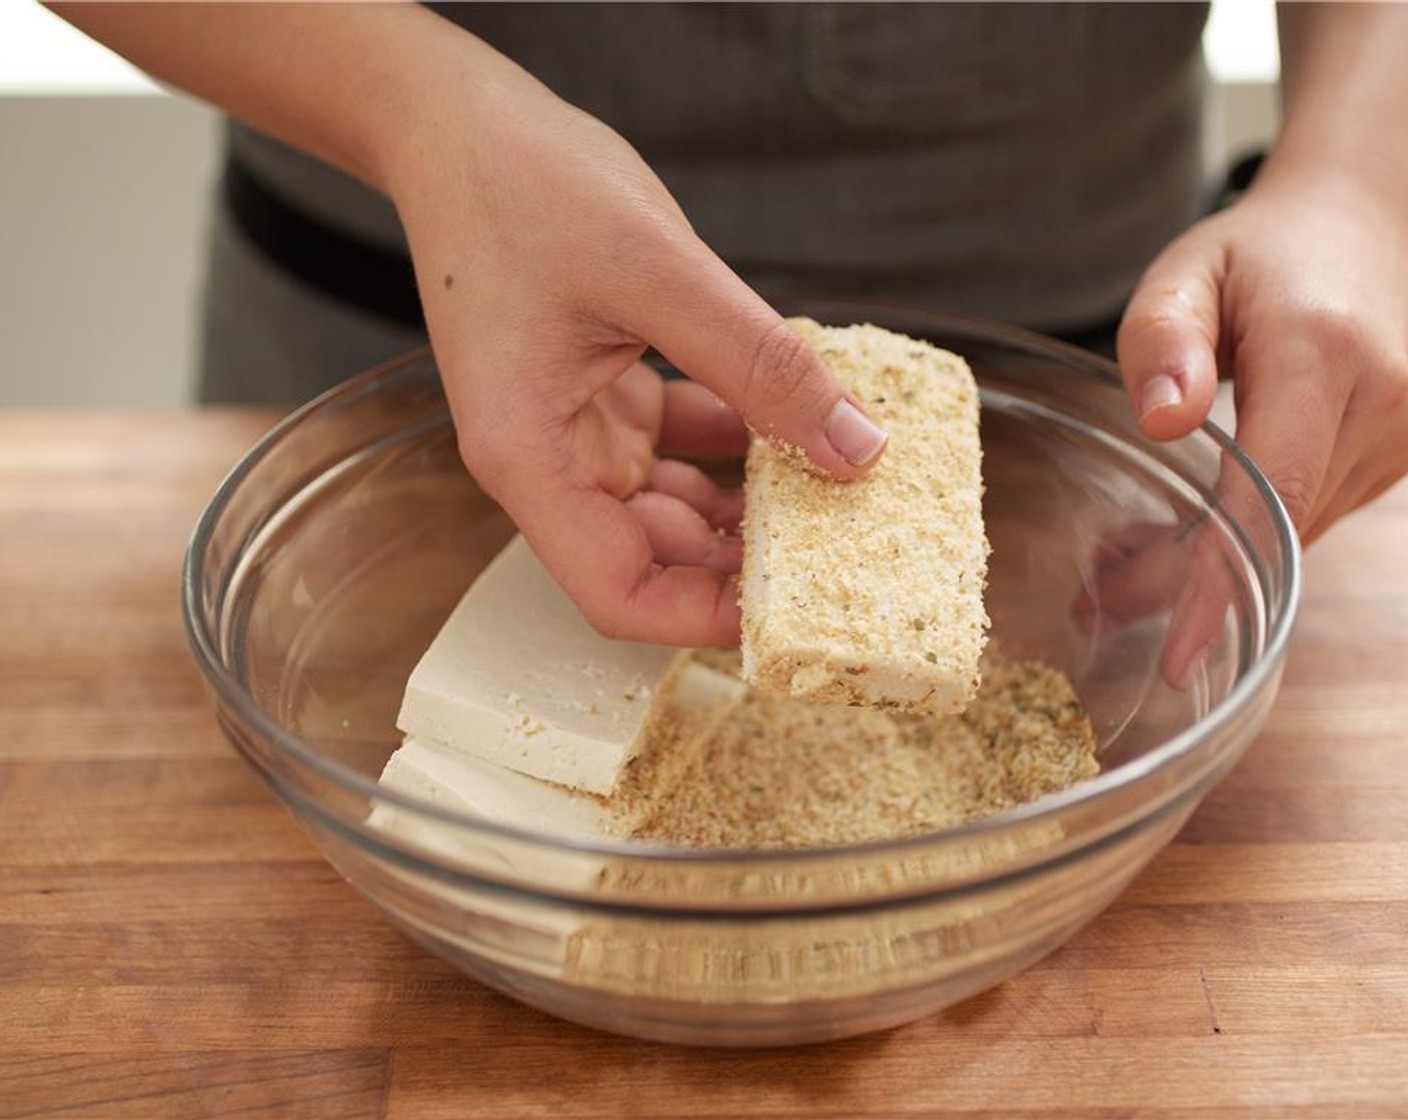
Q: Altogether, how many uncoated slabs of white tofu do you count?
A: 2